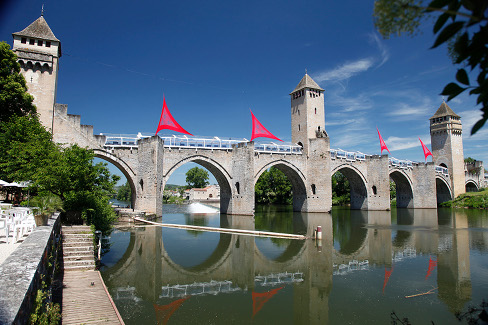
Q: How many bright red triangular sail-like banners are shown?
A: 4